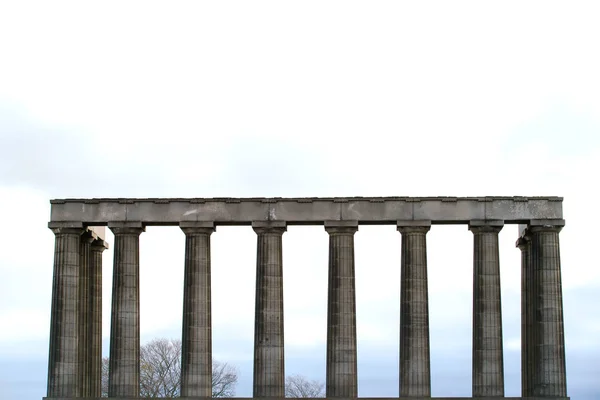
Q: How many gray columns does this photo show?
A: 12